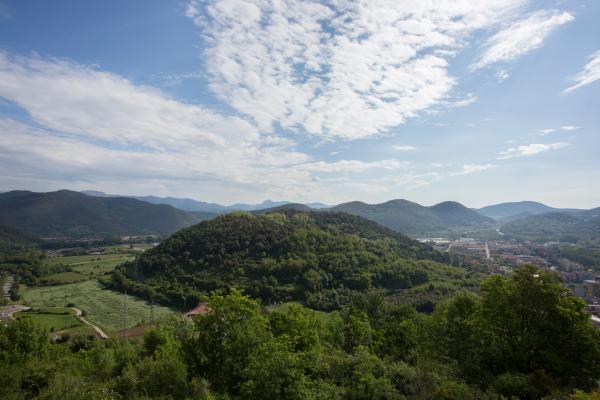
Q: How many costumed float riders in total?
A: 0